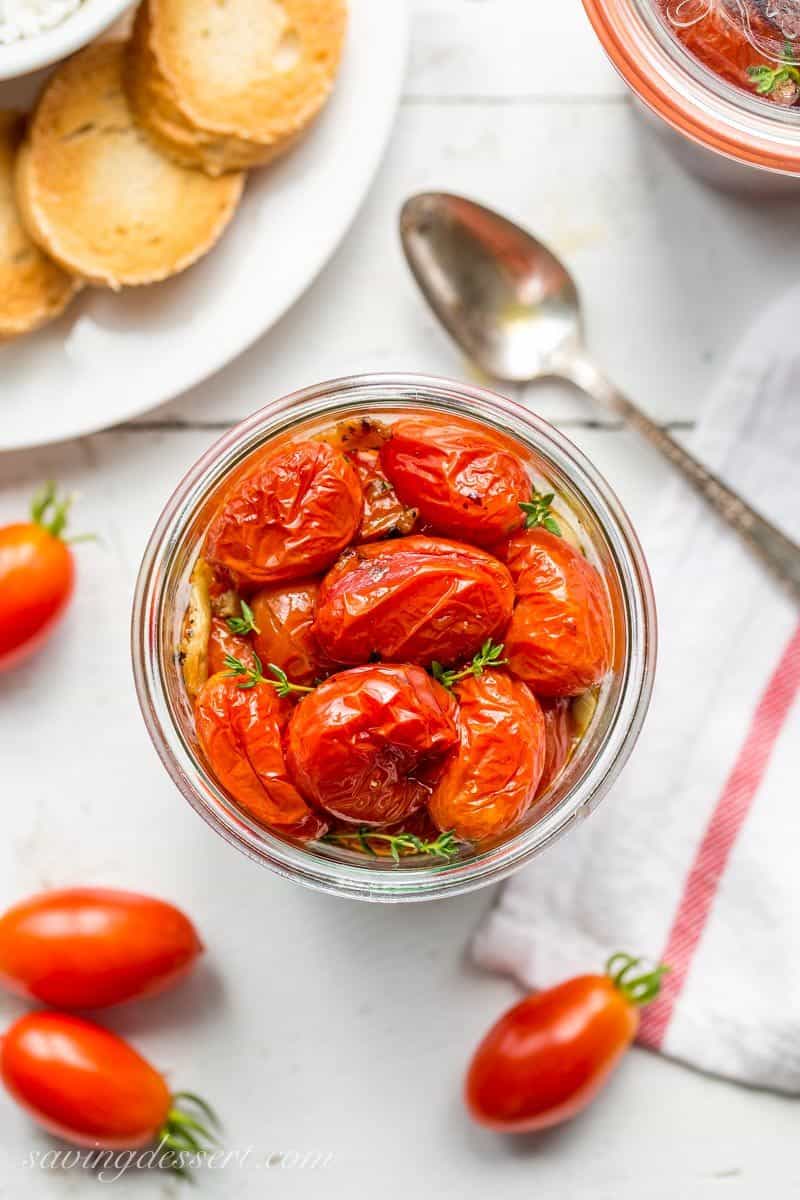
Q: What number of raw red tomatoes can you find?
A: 4